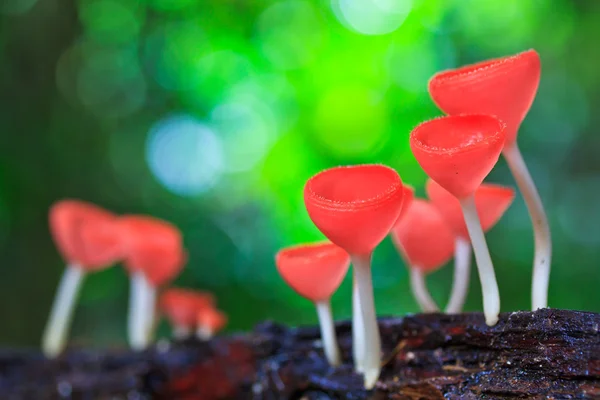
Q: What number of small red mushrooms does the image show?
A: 11